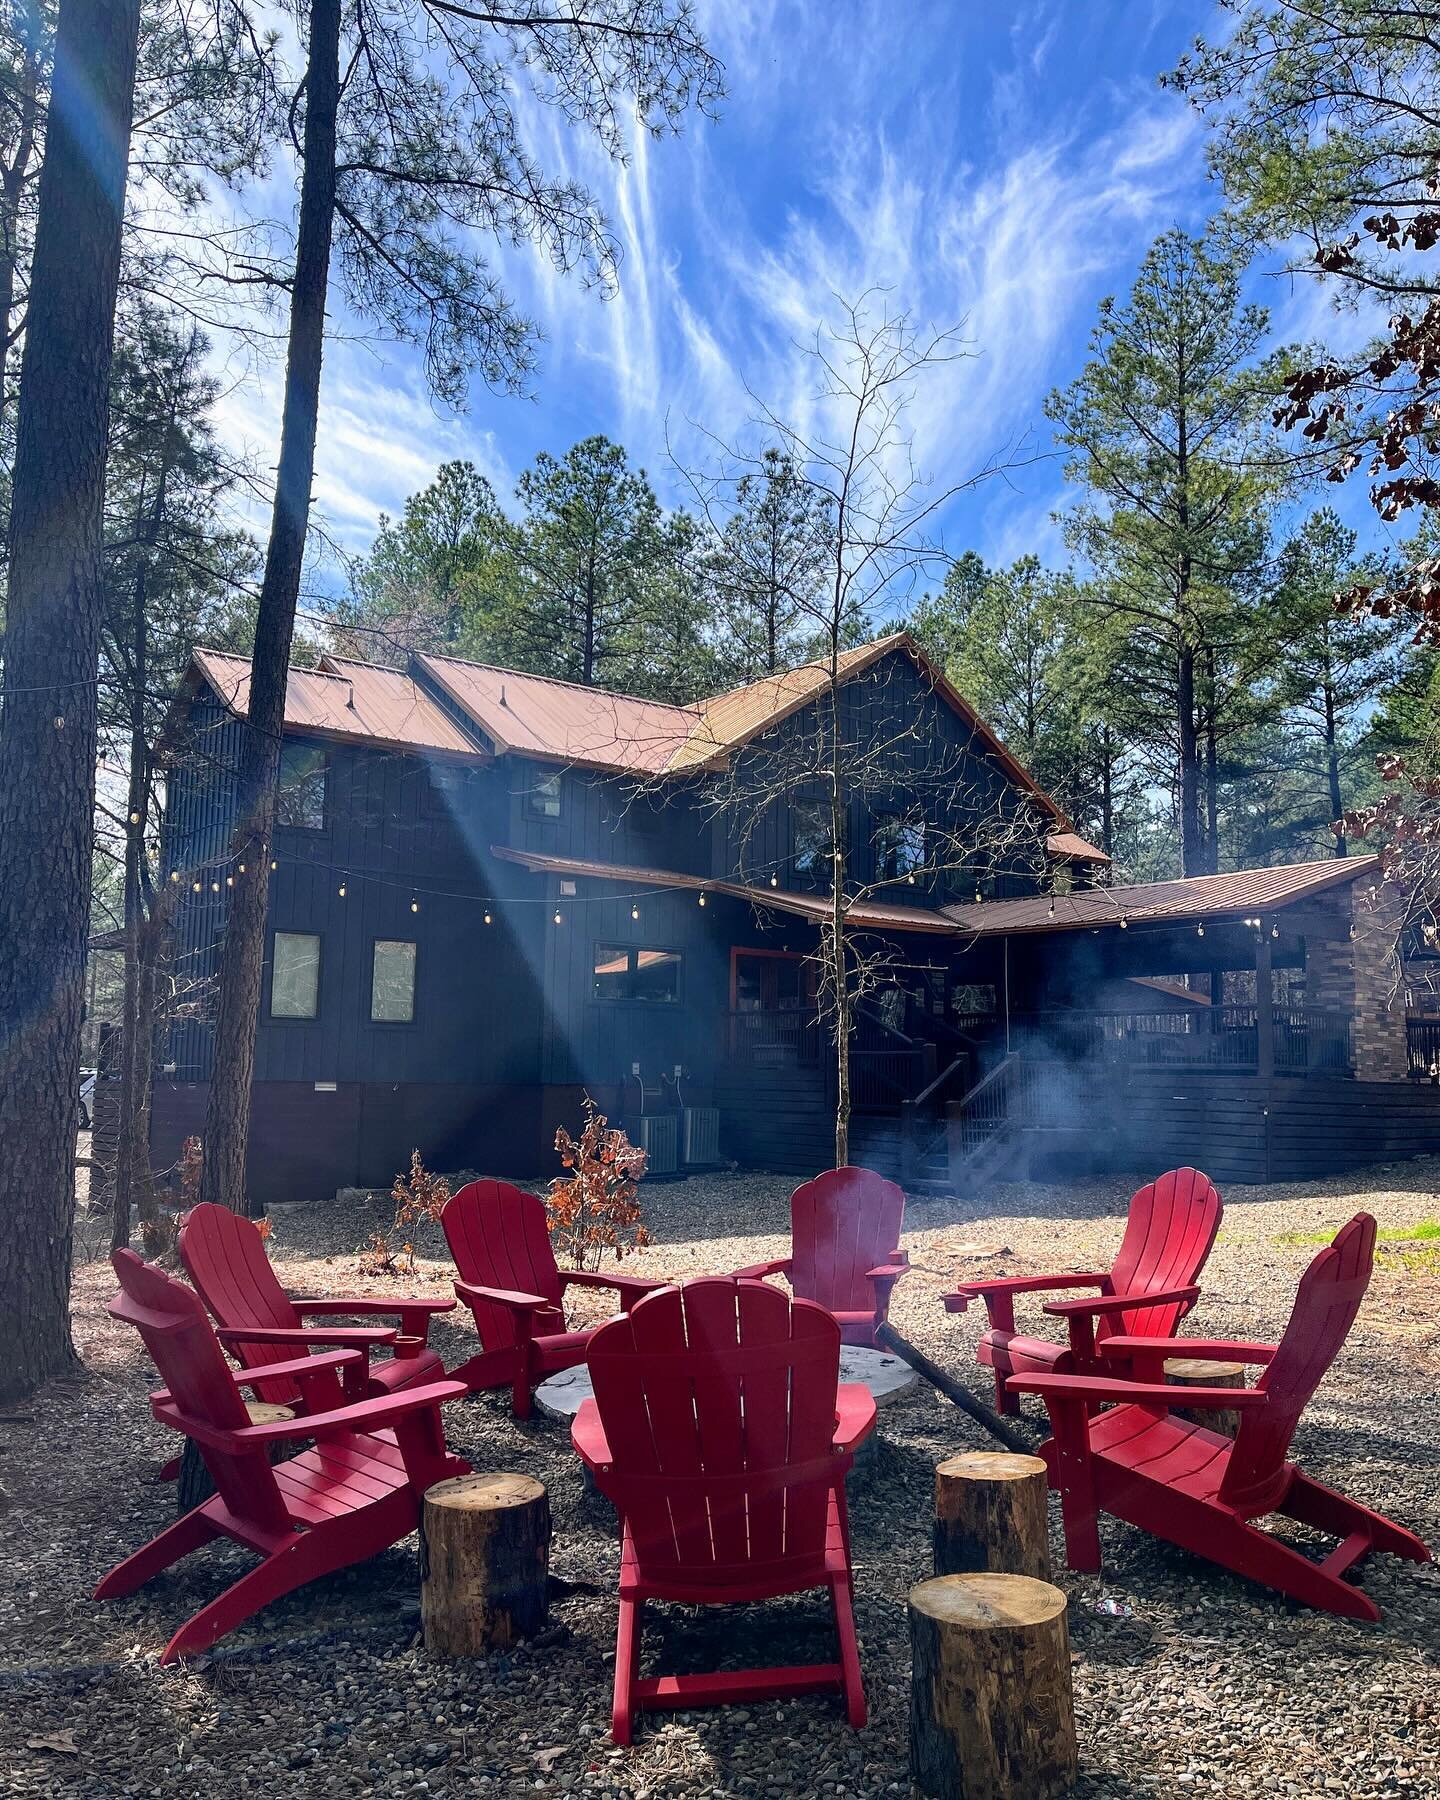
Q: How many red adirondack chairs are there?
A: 7